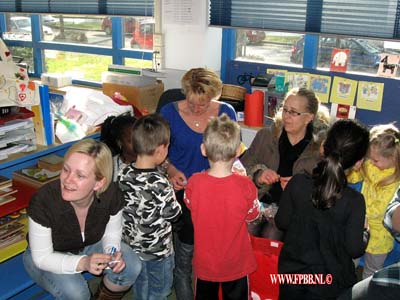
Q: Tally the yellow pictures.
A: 5